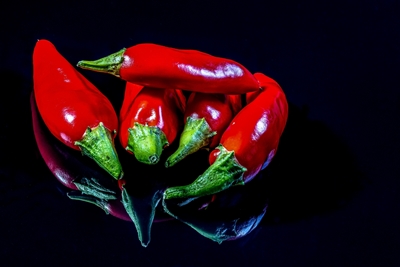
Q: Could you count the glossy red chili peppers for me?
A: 5